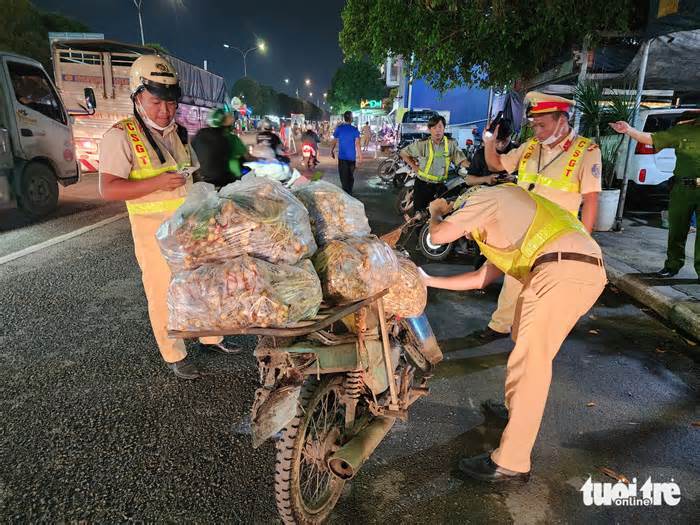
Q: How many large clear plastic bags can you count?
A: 5